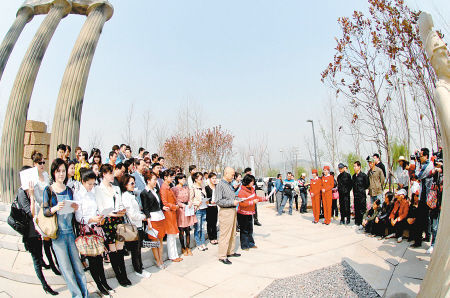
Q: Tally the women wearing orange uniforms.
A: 2